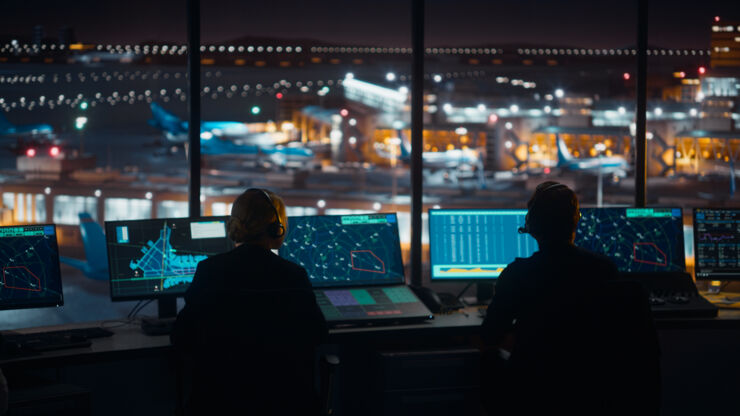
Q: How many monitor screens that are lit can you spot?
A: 6